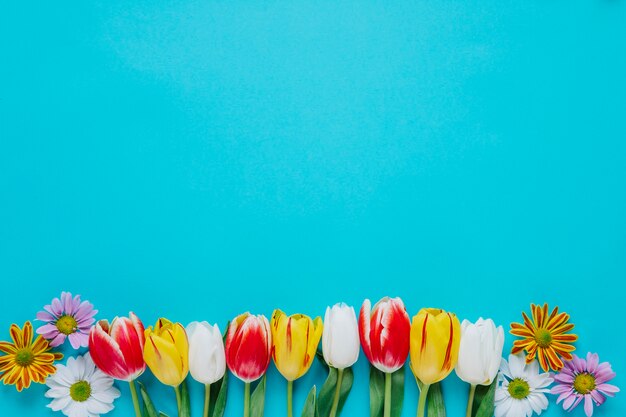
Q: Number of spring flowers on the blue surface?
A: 15